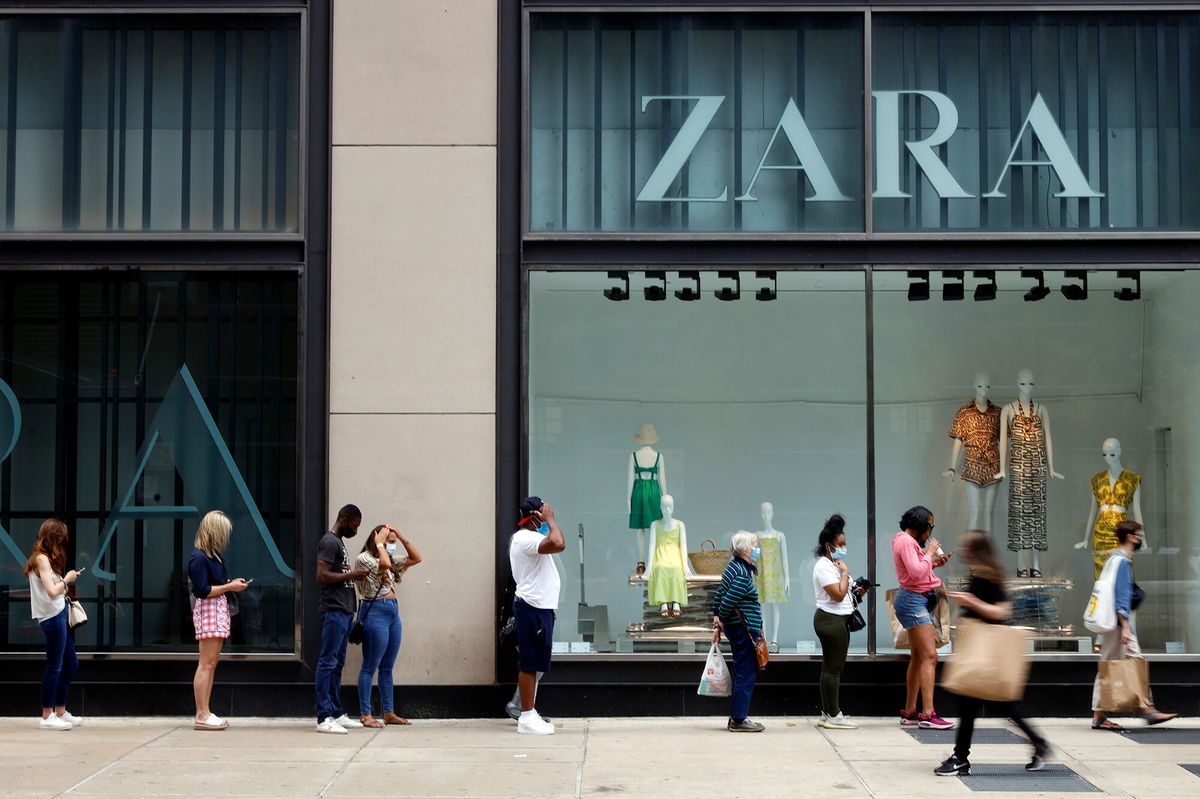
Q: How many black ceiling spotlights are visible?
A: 11